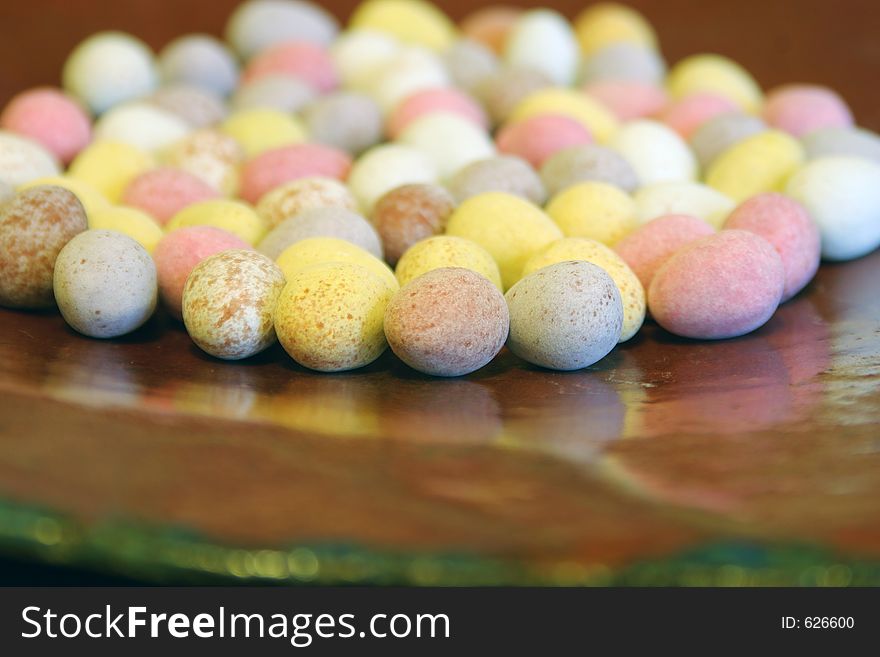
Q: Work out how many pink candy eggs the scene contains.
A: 13